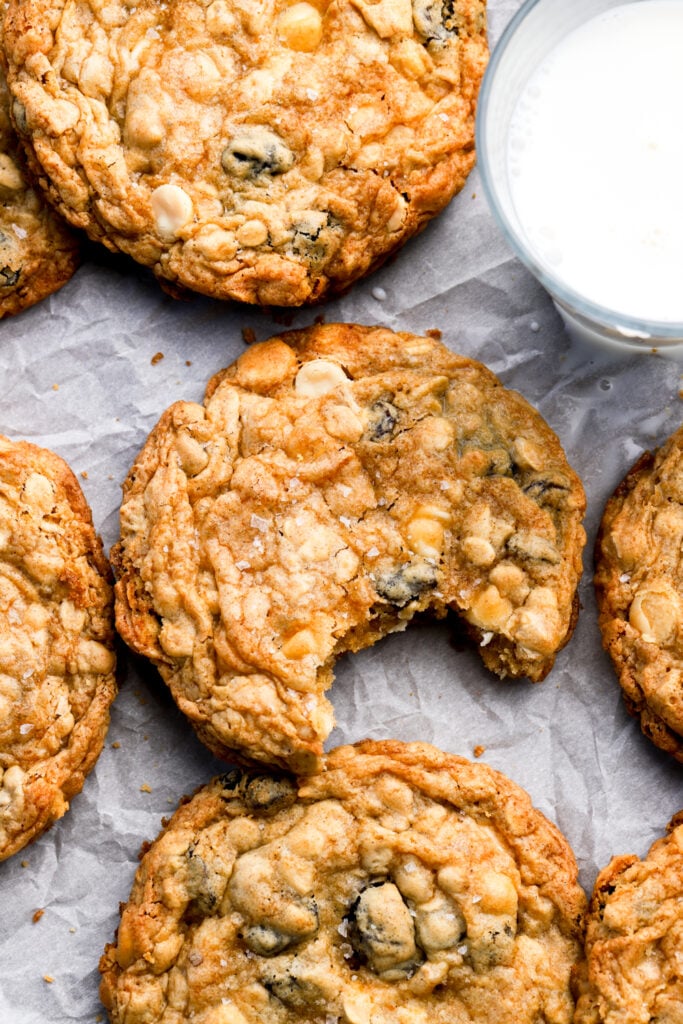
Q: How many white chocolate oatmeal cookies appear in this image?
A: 7